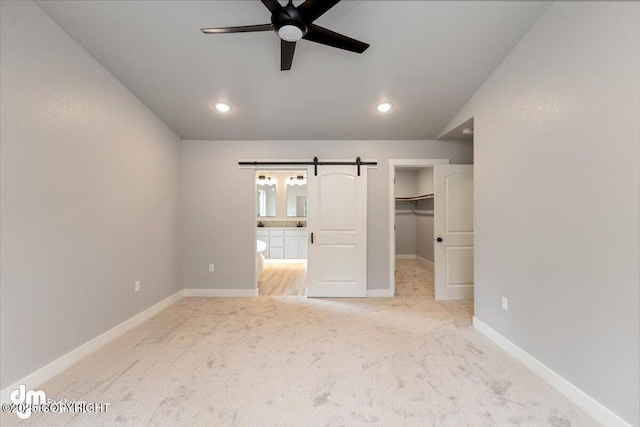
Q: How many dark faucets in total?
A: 2